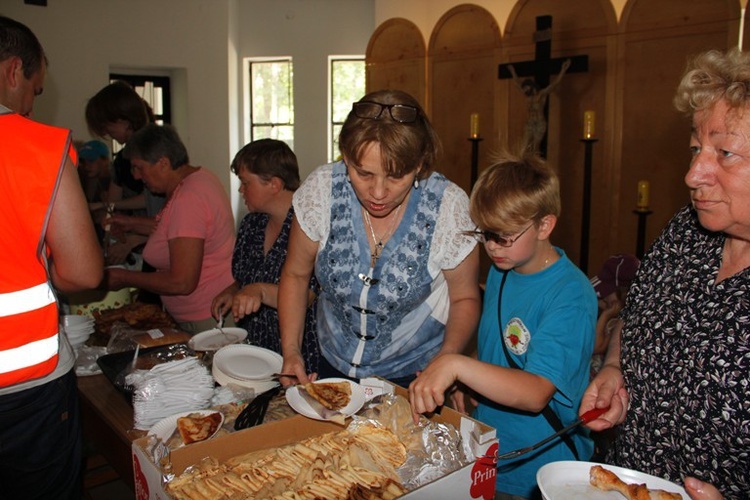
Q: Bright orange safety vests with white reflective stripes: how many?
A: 1